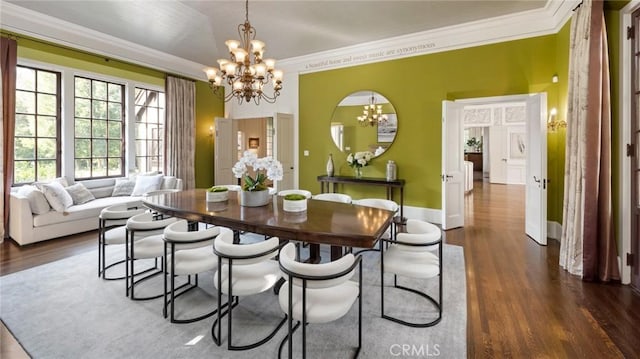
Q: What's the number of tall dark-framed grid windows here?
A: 3